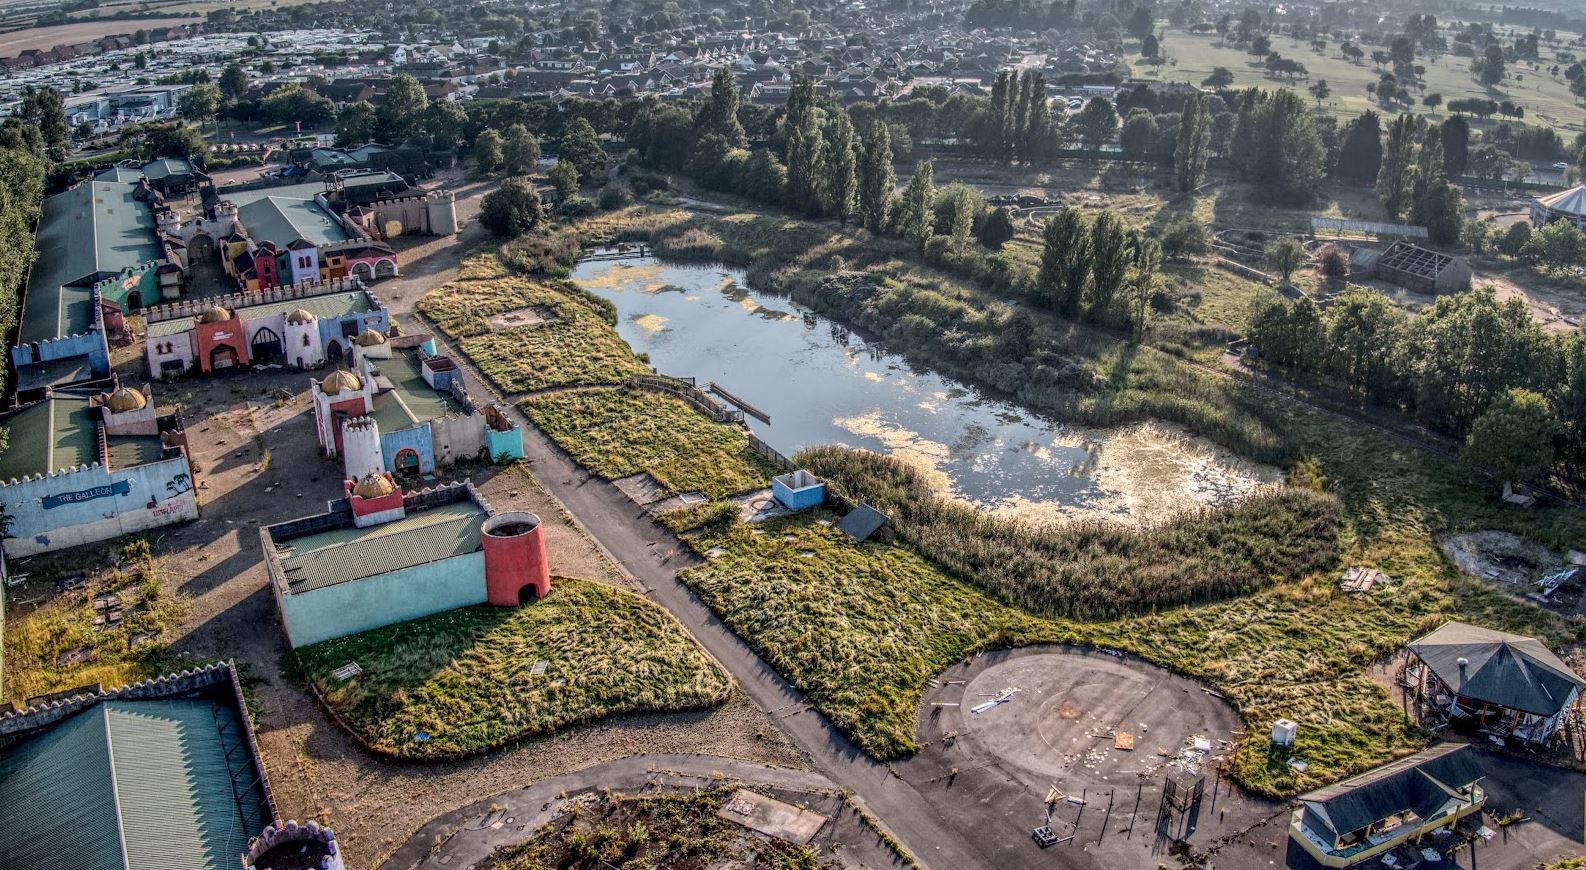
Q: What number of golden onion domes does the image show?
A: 6